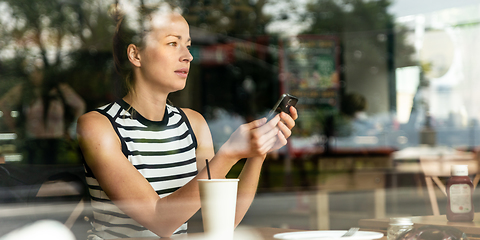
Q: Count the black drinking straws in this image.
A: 1